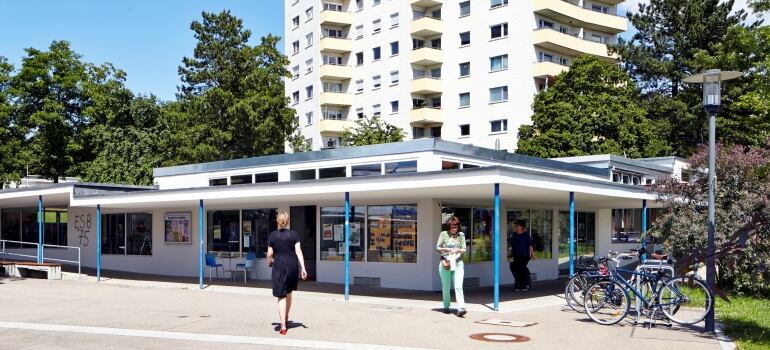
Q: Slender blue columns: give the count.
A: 7